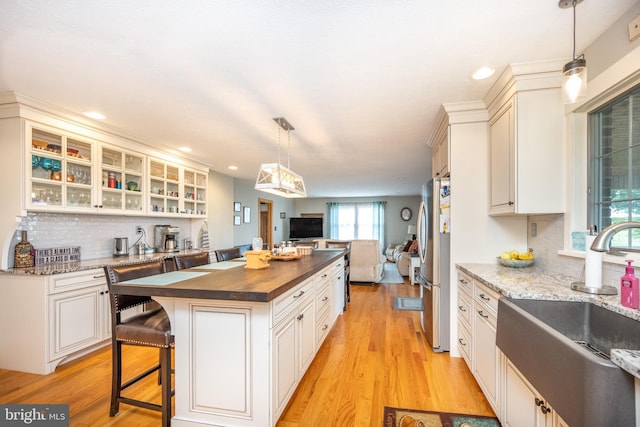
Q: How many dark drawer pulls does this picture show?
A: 11